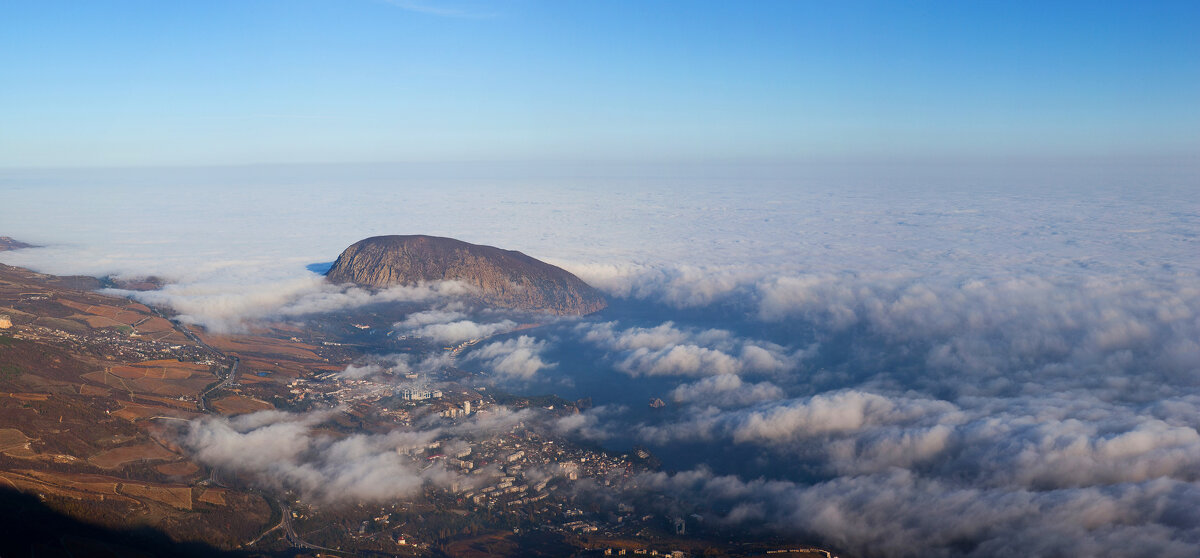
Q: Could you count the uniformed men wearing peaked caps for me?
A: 0